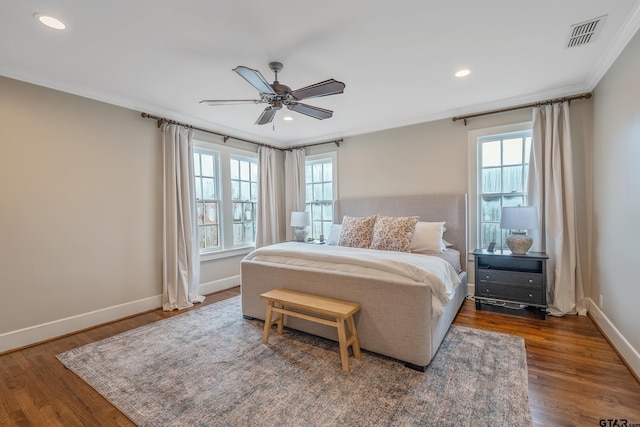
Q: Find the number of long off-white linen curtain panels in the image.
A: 4